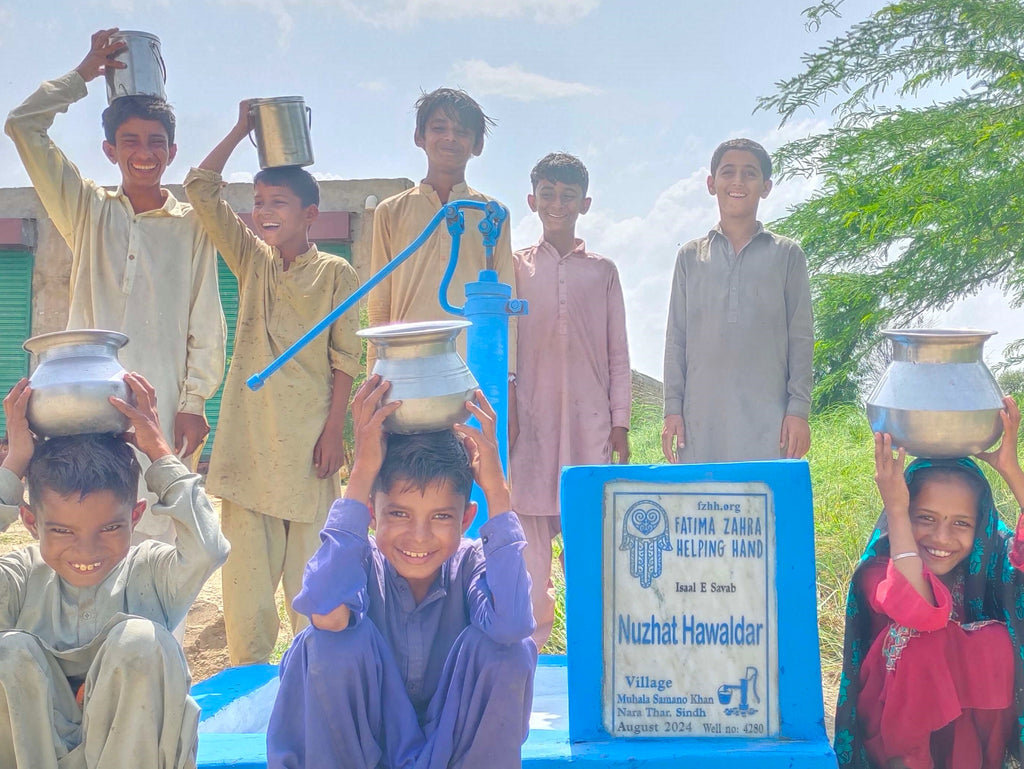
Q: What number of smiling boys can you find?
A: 7